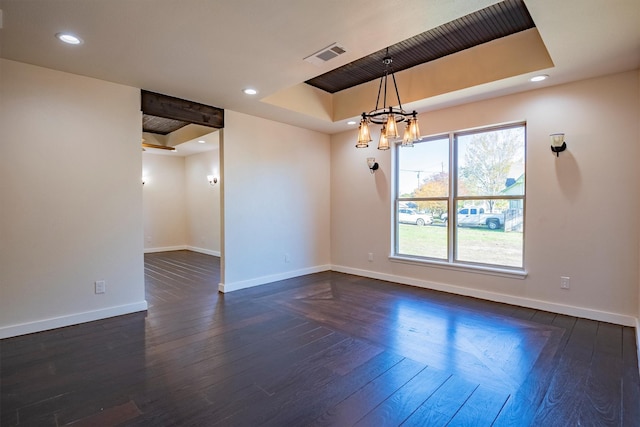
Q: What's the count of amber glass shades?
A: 6